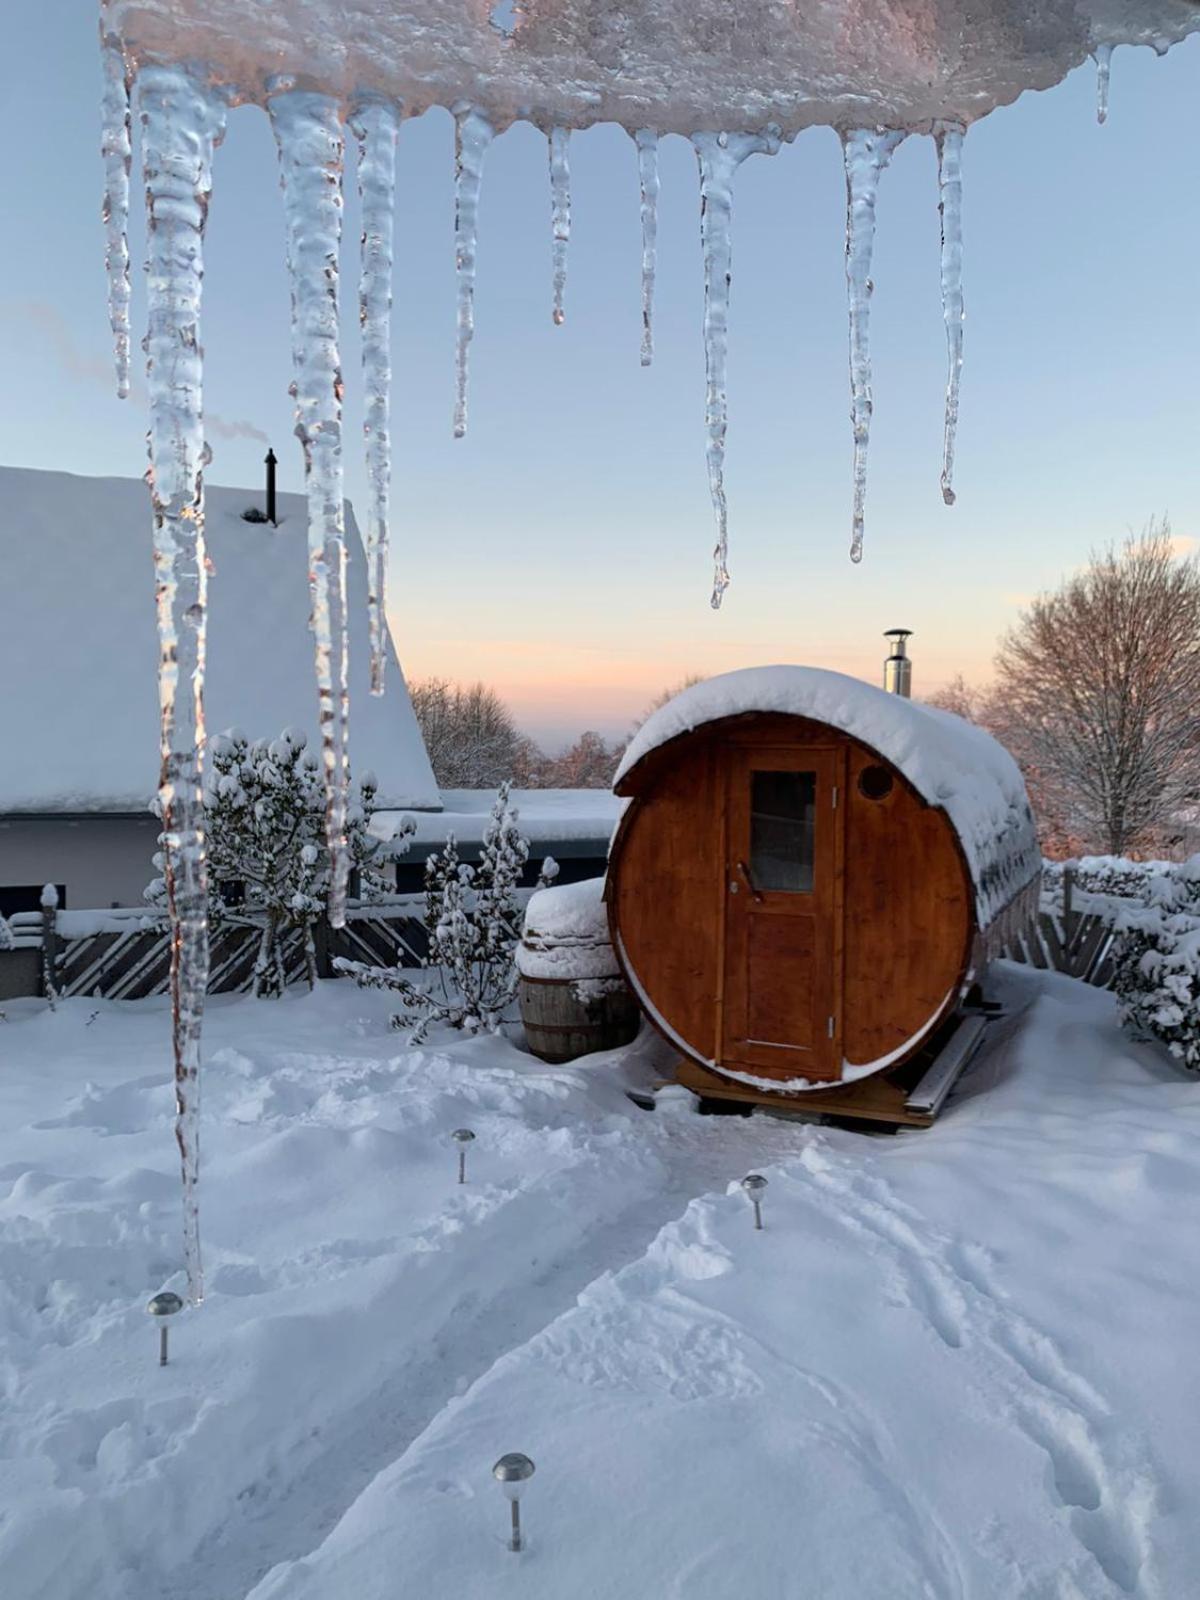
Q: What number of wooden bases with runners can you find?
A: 1